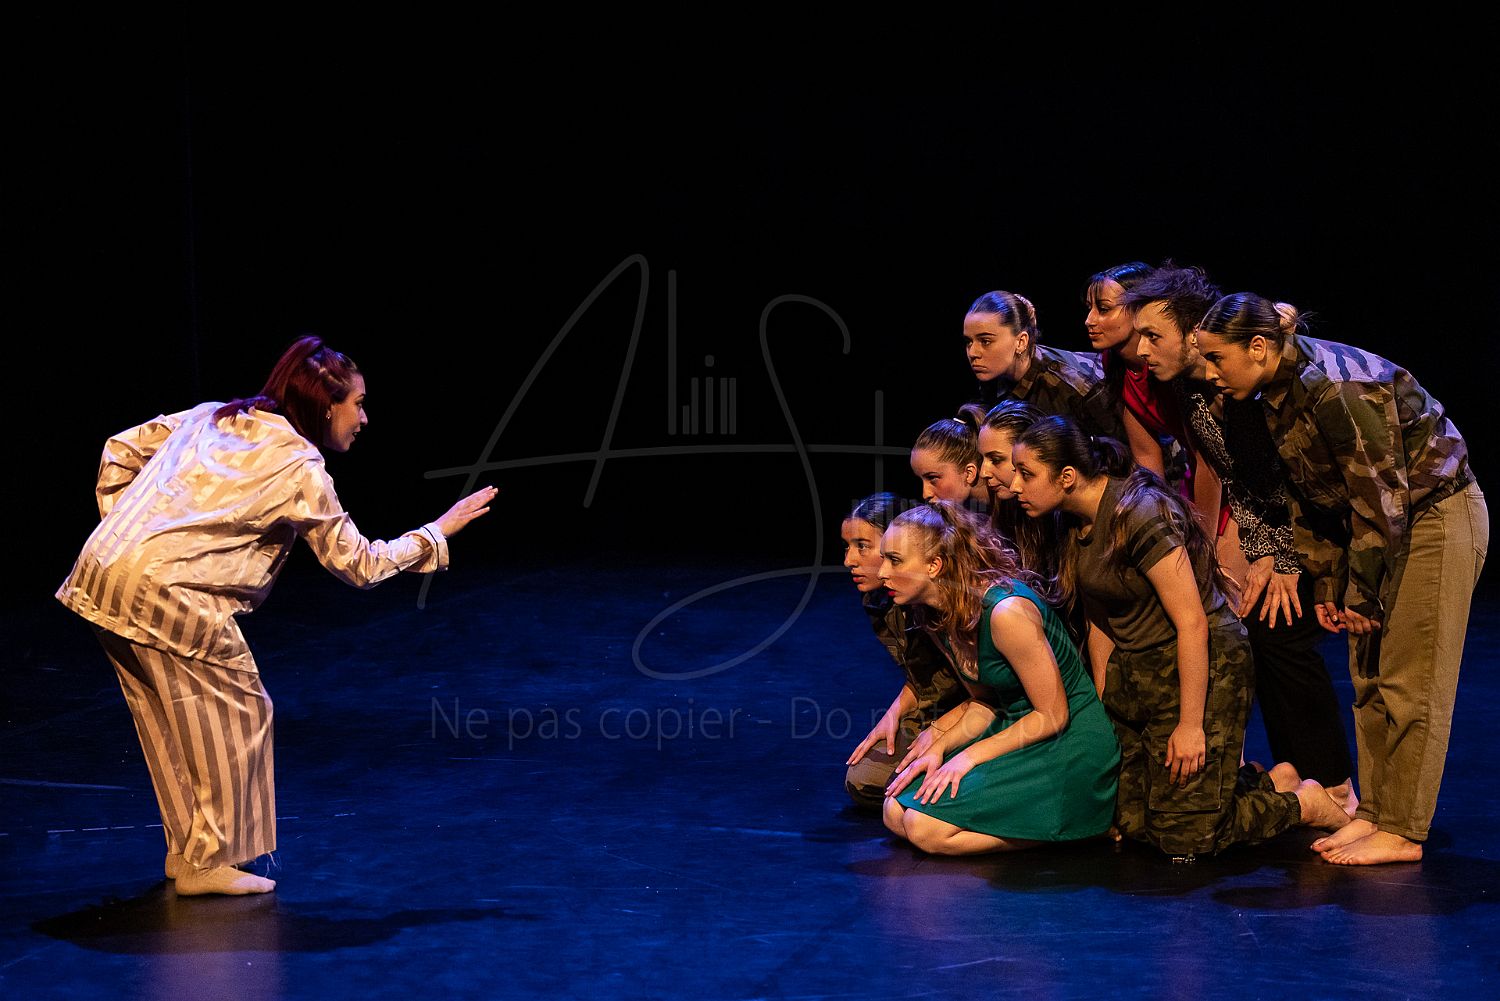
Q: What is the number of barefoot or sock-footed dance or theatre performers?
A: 10